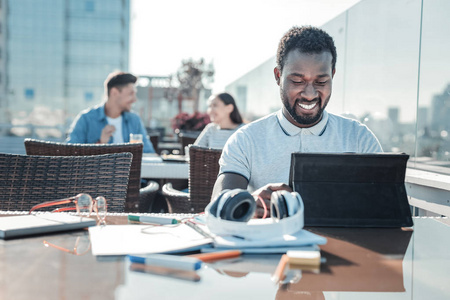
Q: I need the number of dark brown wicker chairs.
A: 3